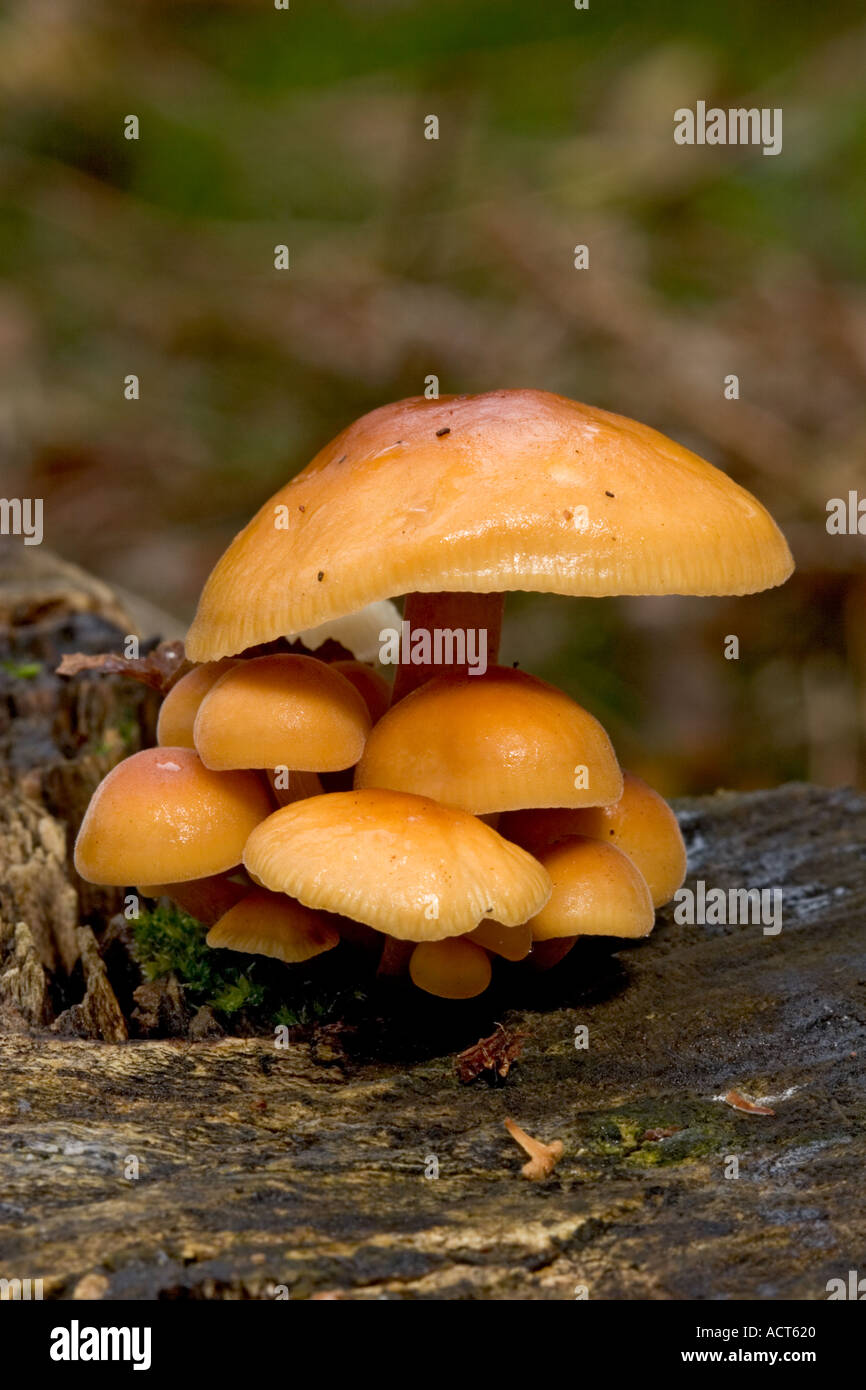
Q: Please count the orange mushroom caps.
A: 12